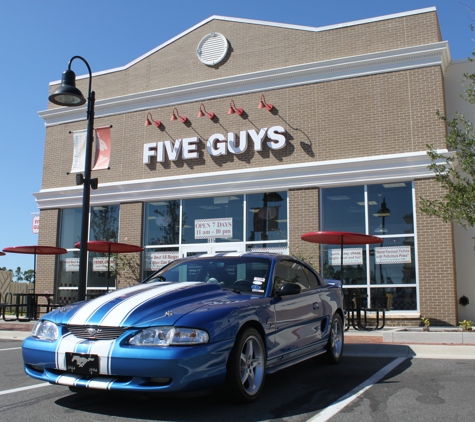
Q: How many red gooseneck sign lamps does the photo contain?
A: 5